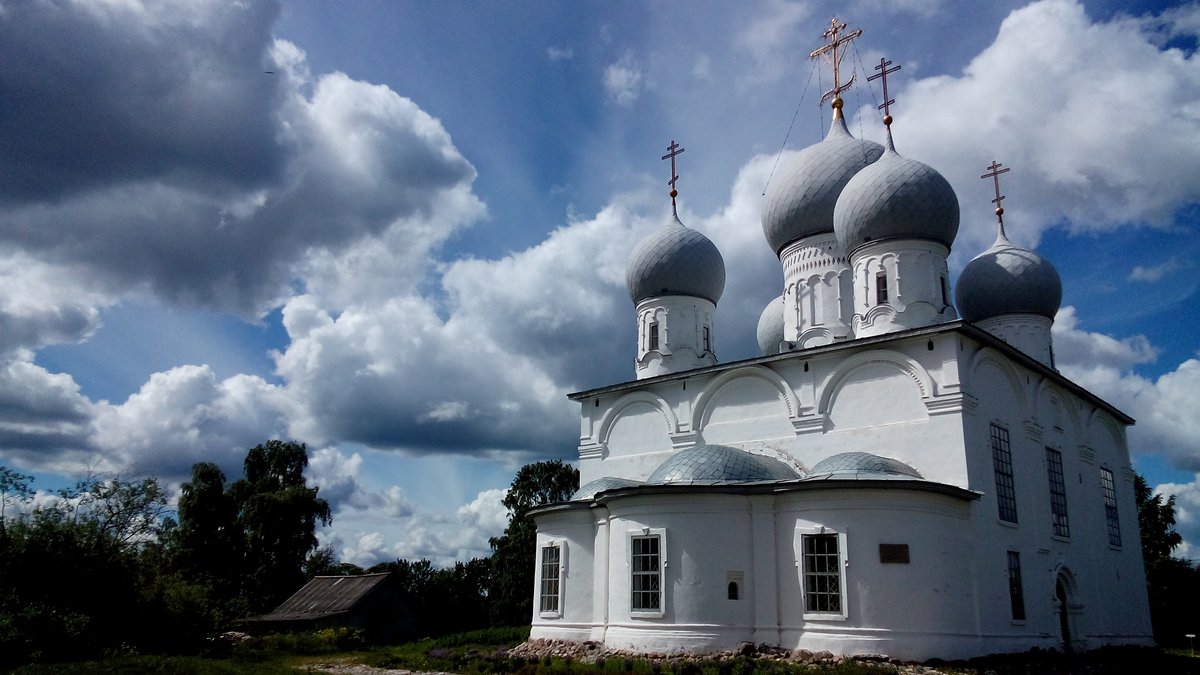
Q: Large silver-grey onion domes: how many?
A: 5